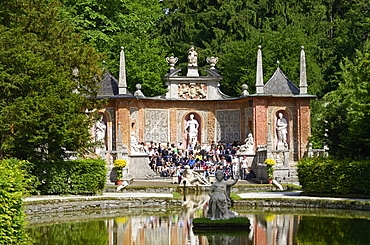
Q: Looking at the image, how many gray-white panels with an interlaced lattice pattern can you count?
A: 2